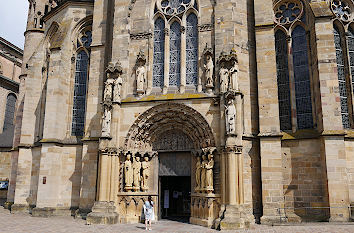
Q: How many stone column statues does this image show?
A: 14